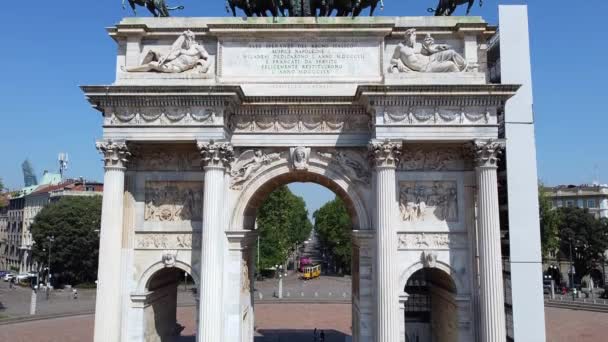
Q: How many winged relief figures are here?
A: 2